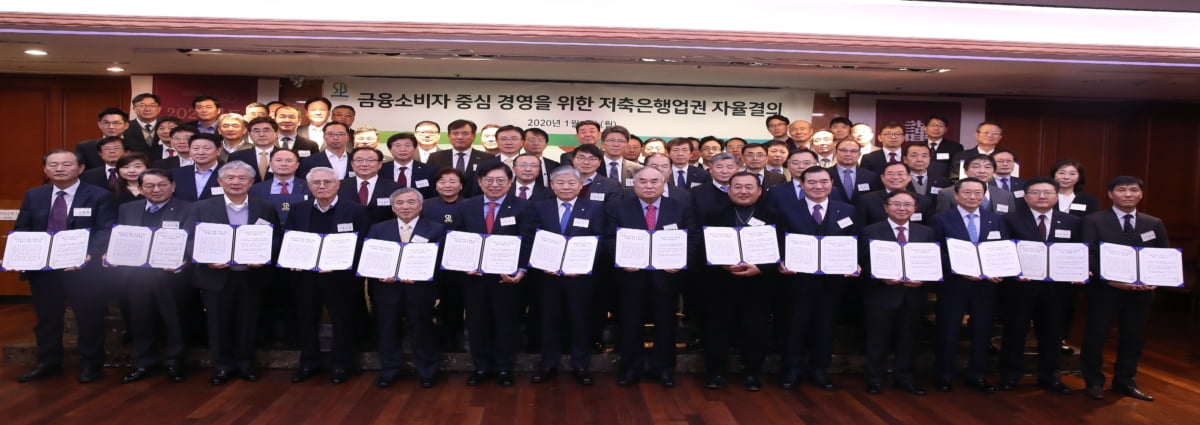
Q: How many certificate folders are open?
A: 14